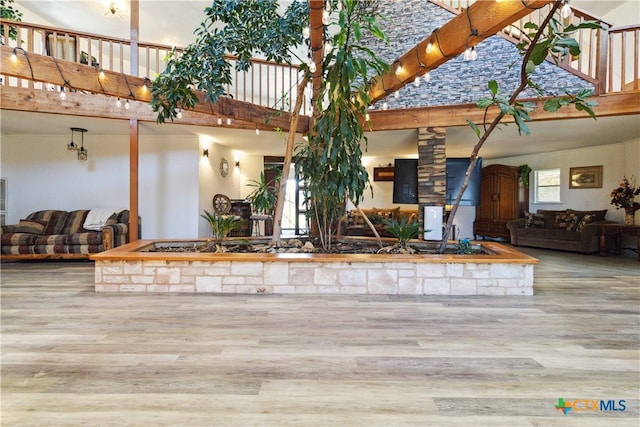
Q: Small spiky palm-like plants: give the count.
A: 2